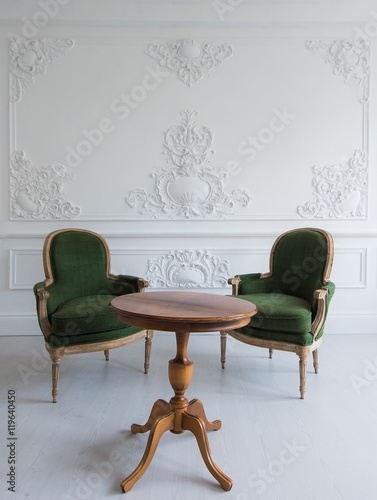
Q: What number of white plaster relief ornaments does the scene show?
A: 7